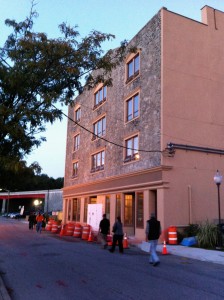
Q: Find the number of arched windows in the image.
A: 3